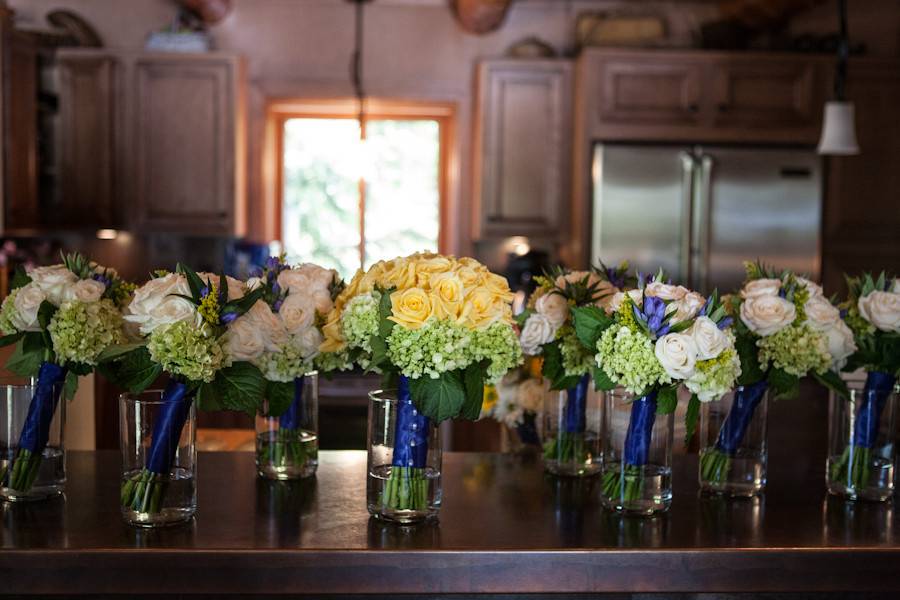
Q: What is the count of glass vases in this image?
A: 8